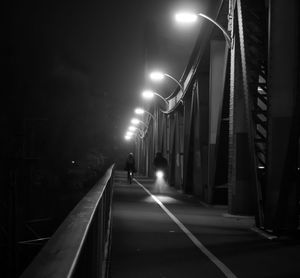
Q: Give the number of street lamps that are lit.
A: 8